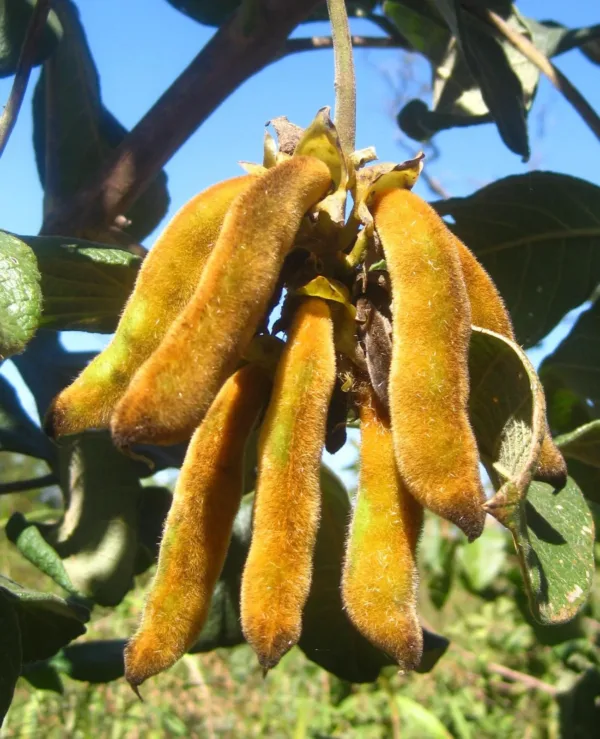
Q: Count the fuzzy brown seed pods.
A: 7